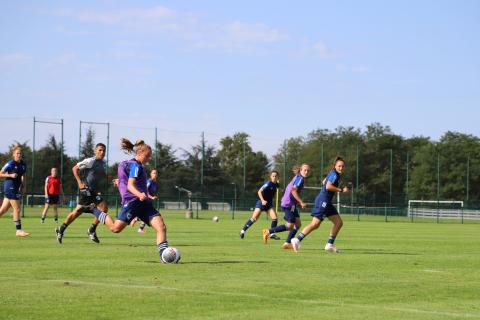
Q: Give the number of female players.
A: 7